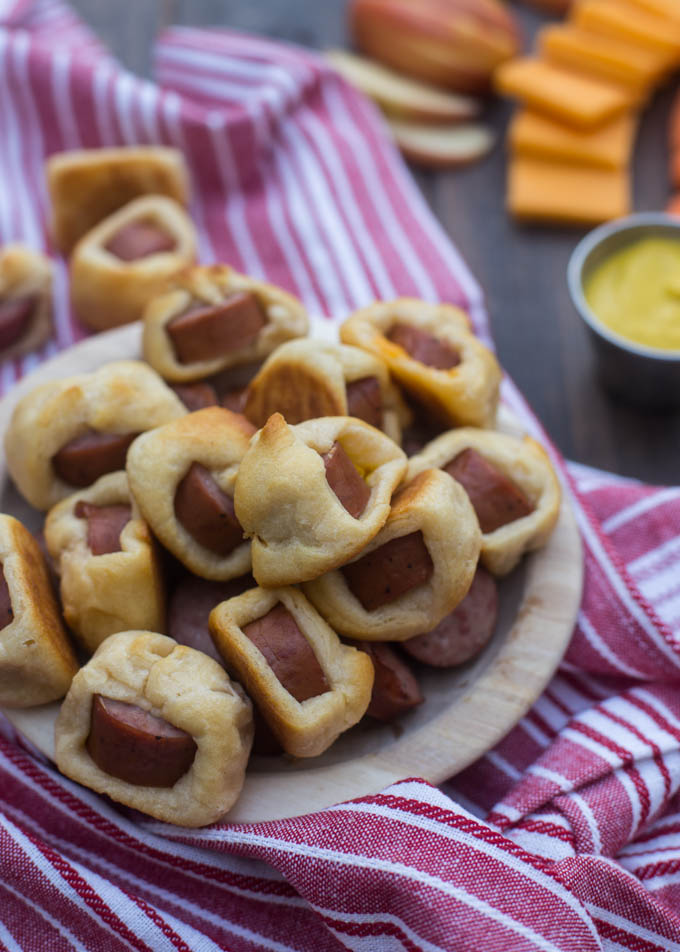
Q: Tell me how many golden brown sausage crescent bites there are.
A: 15